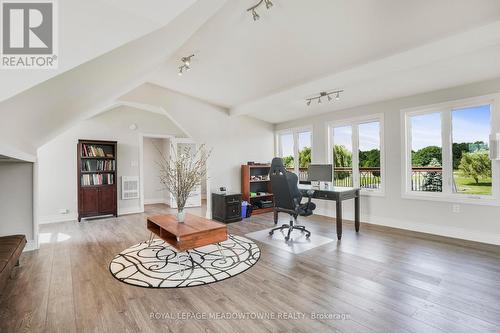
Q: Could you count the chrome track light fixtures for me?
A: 3